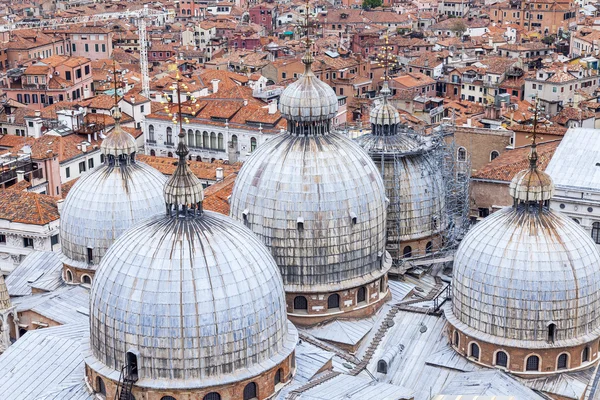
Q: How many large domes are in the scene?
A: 5